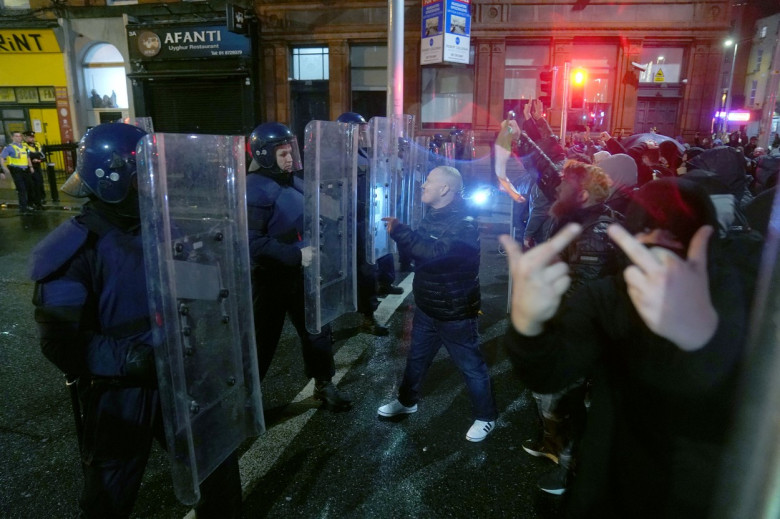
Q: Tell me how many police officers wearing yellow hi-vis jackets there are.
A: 2